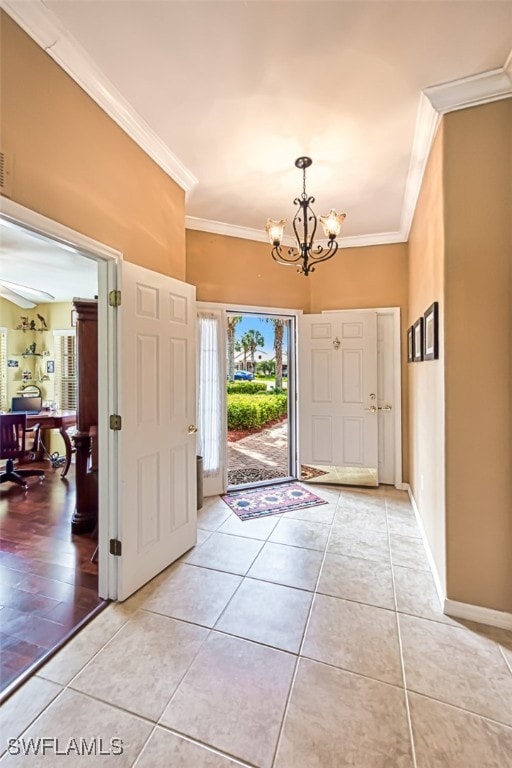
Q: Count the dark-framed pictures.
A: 3